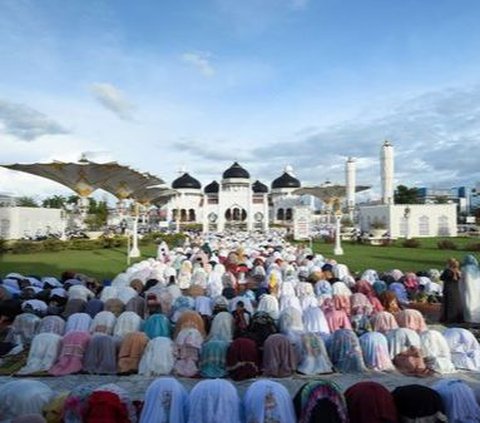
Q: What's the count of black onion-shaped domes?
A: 5